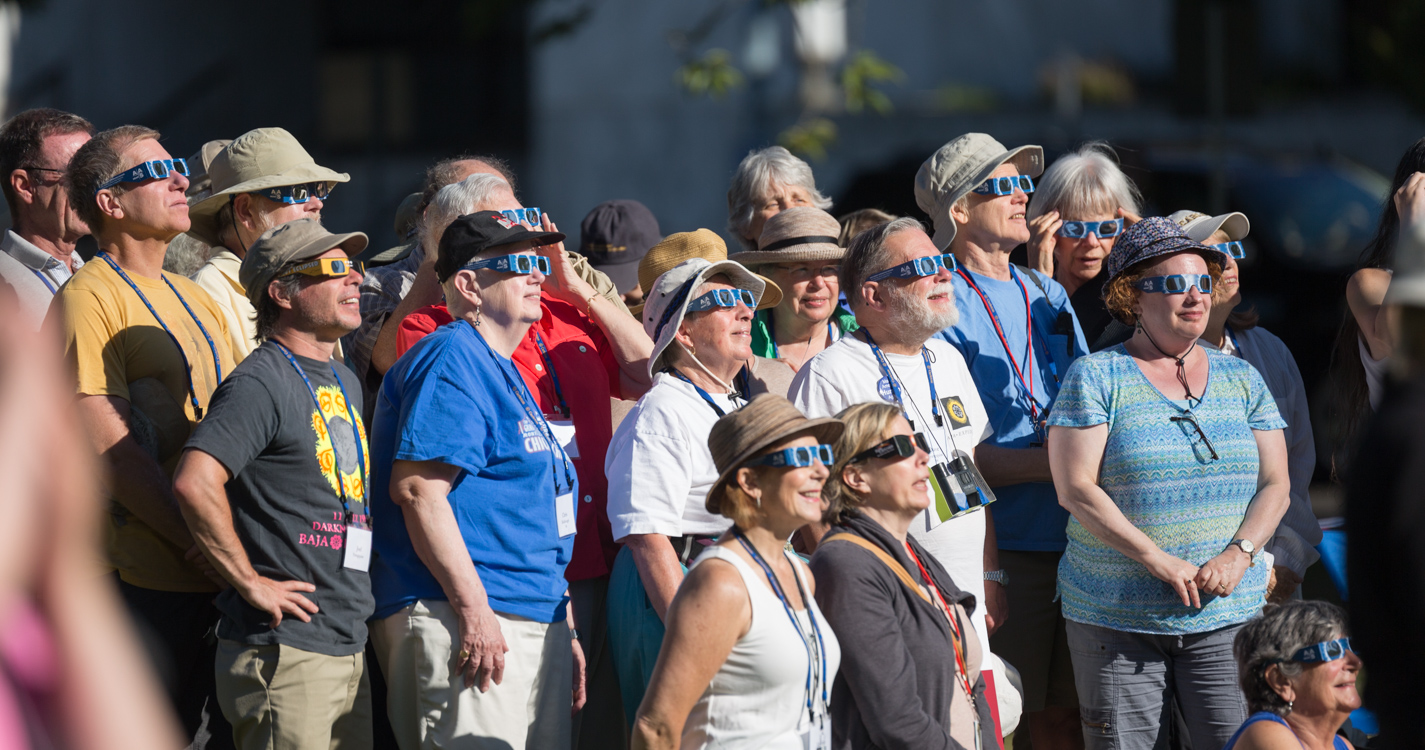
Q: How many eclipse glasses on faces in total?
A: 14